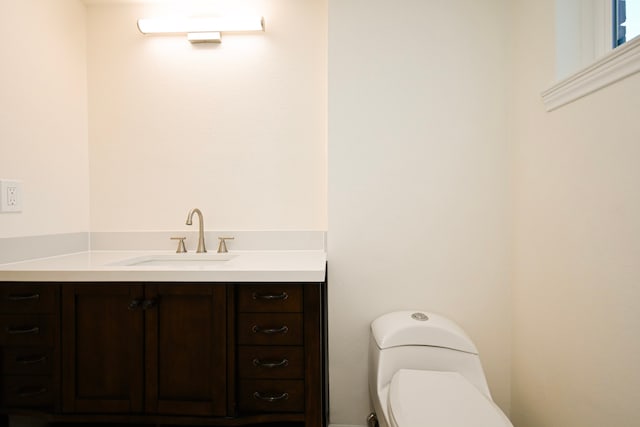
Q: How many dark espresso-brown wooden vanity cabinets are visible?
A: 1